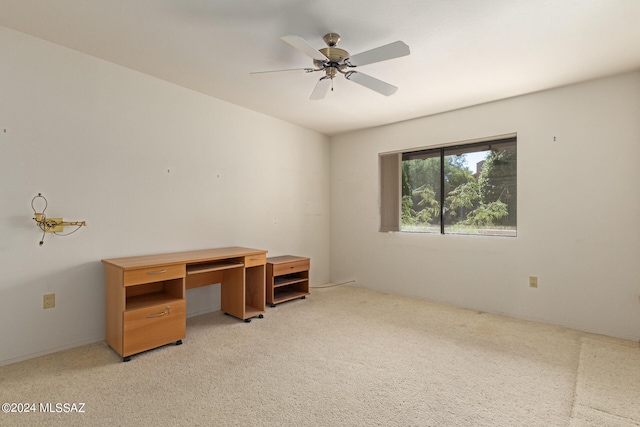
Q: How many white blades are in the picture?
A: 5